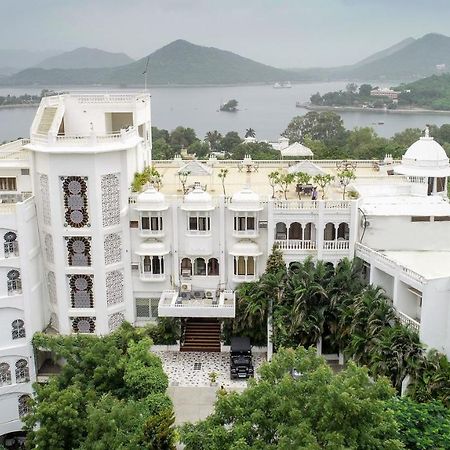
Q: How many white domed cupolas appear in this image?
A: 4